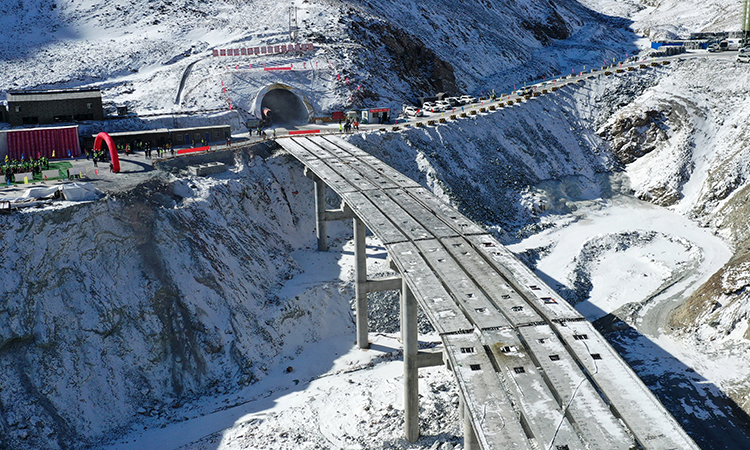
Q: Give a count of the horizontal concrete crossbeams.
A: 3